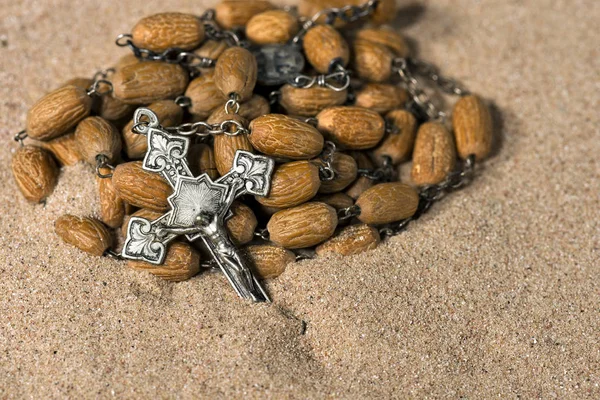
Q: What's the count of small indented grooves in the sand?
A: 1